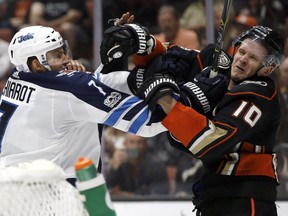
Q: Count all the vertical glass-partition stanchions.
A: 2